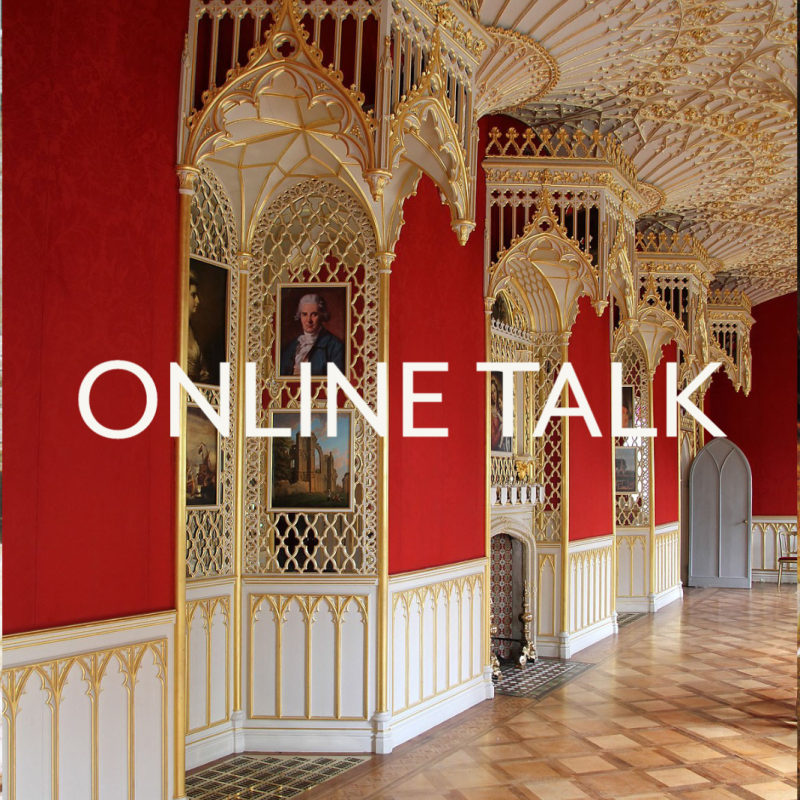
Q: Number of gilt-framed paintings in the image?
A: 7